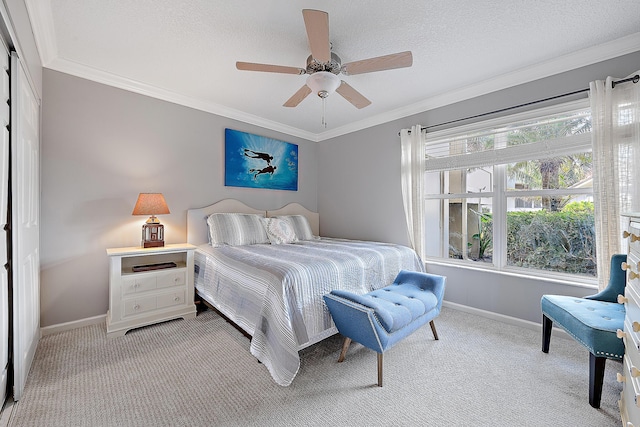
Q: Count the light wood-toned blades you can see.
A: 5